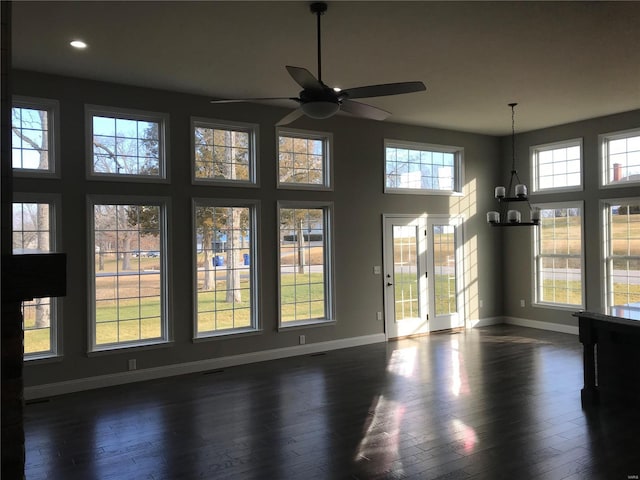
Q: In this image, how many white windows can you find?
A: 13